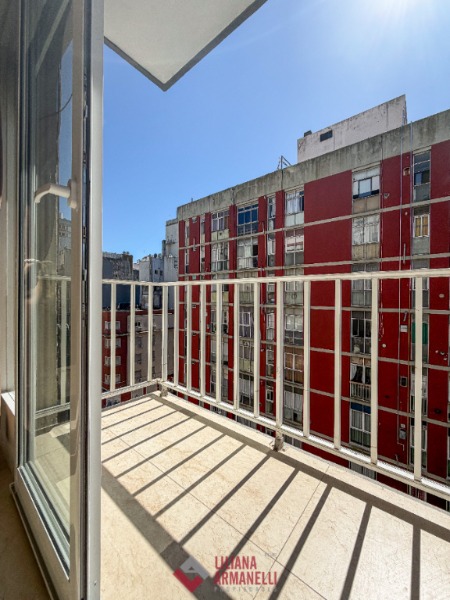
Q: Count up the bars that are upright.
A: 15